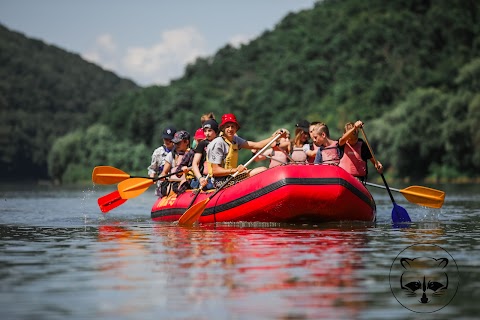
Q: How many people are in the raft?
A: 11